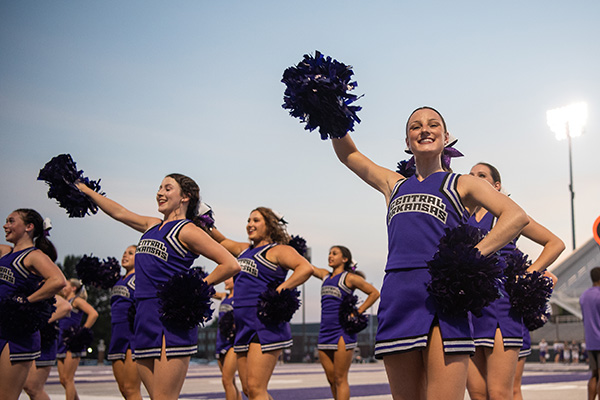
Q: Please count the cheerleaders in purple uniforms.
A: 11